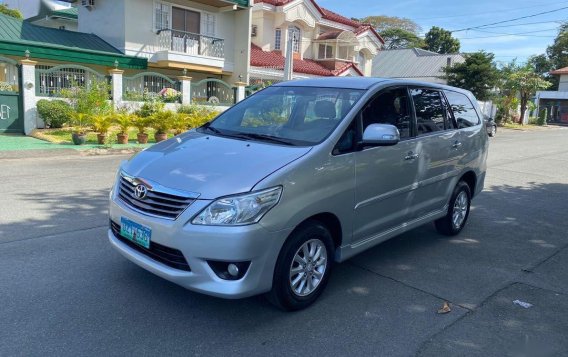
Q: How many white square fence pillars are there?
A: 4